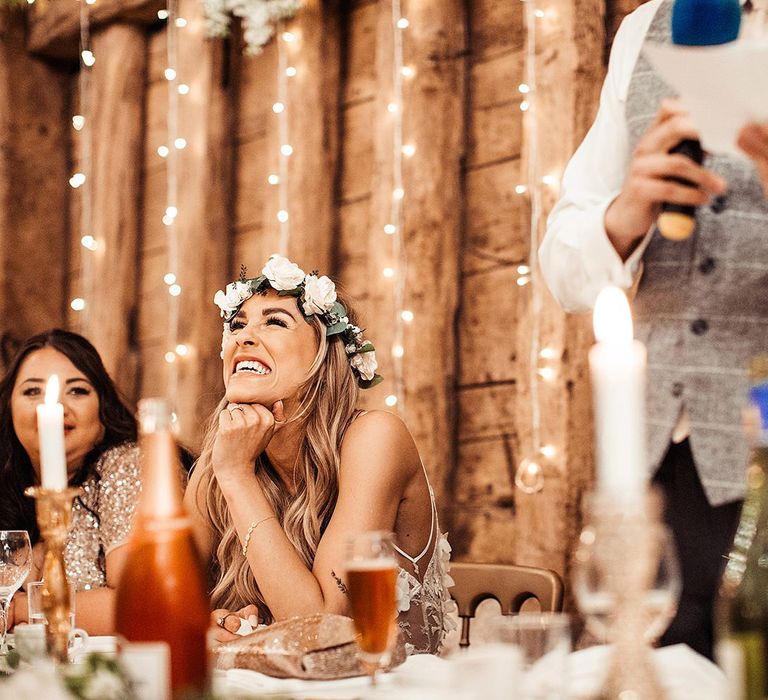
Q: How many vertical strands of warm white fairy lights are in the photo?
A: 5